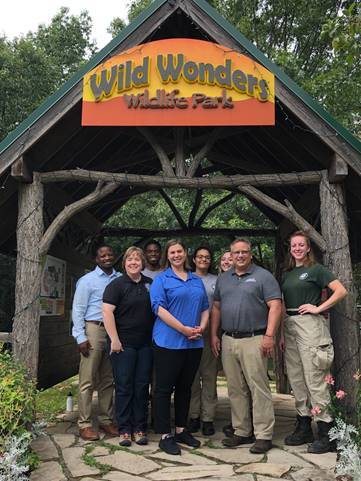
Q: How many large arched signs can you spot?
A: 1